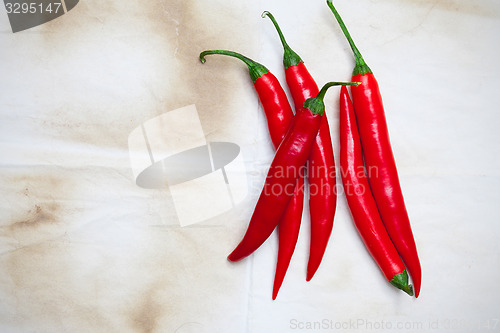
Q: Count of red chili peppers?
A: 5